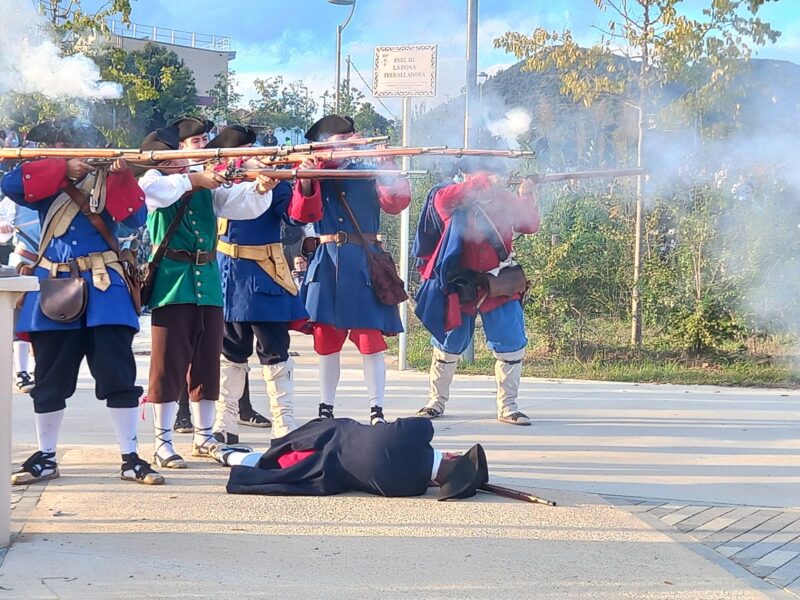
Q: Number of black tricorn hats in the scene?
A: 6